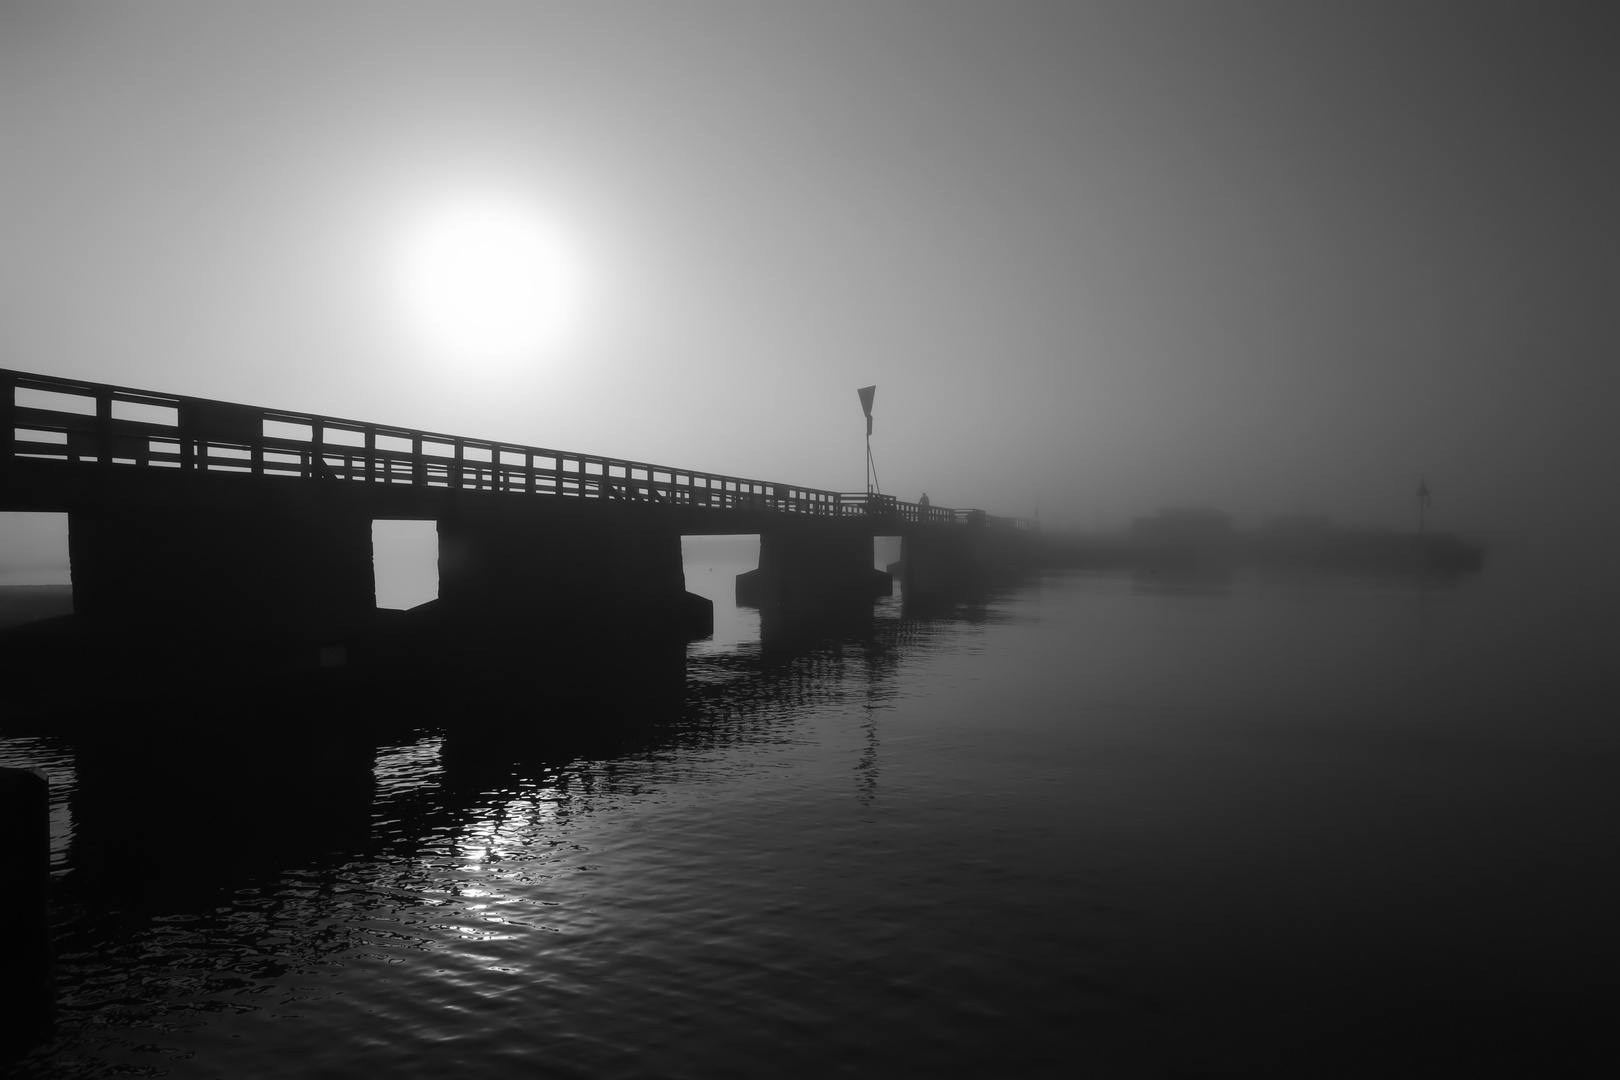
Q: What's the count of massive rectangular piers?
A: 4